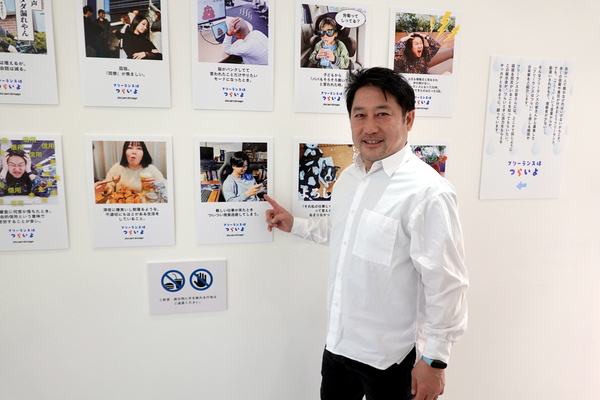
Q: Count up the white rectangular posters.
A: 12